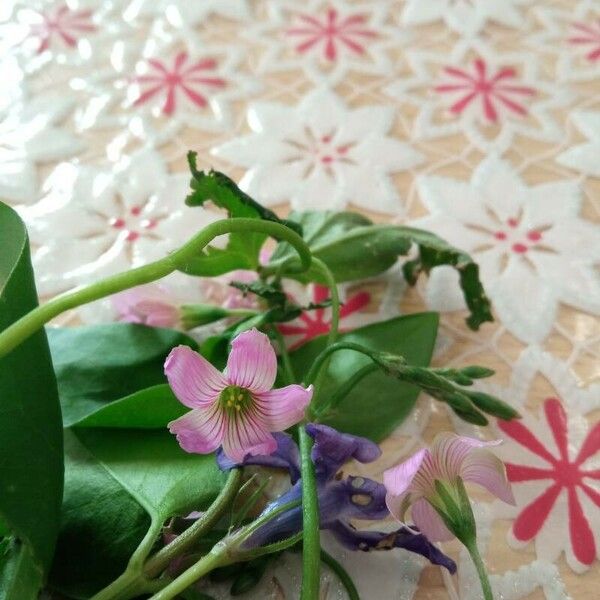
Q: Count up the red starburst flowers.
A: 7